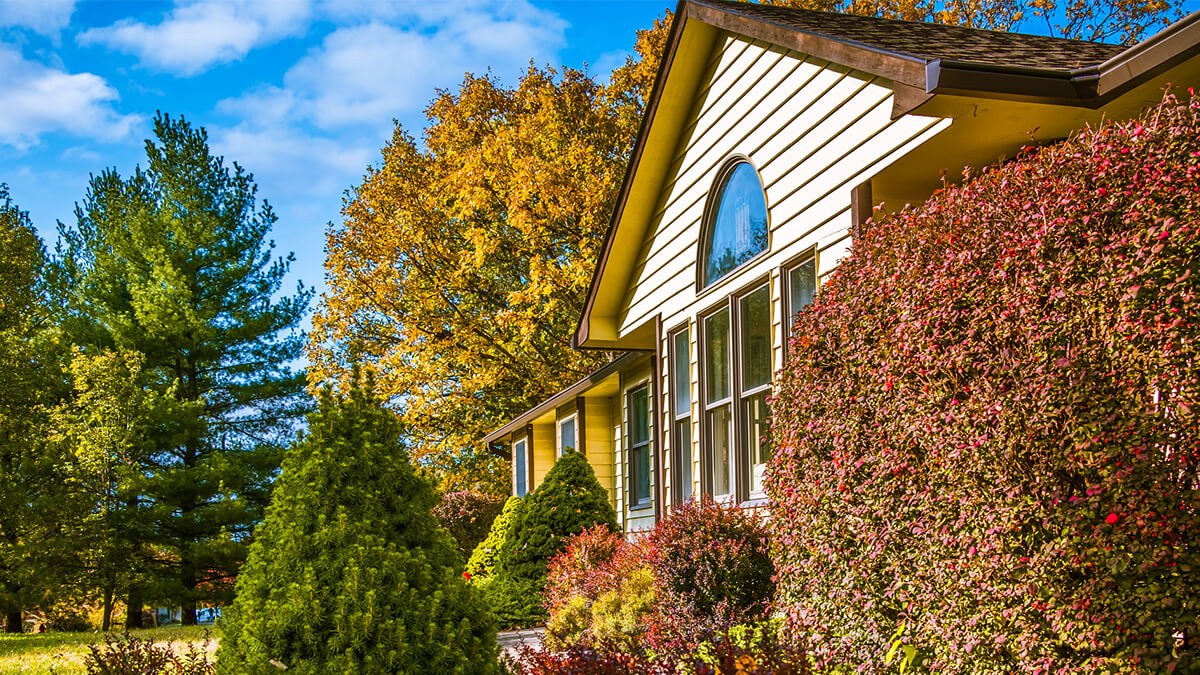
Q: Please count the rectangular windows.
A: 7